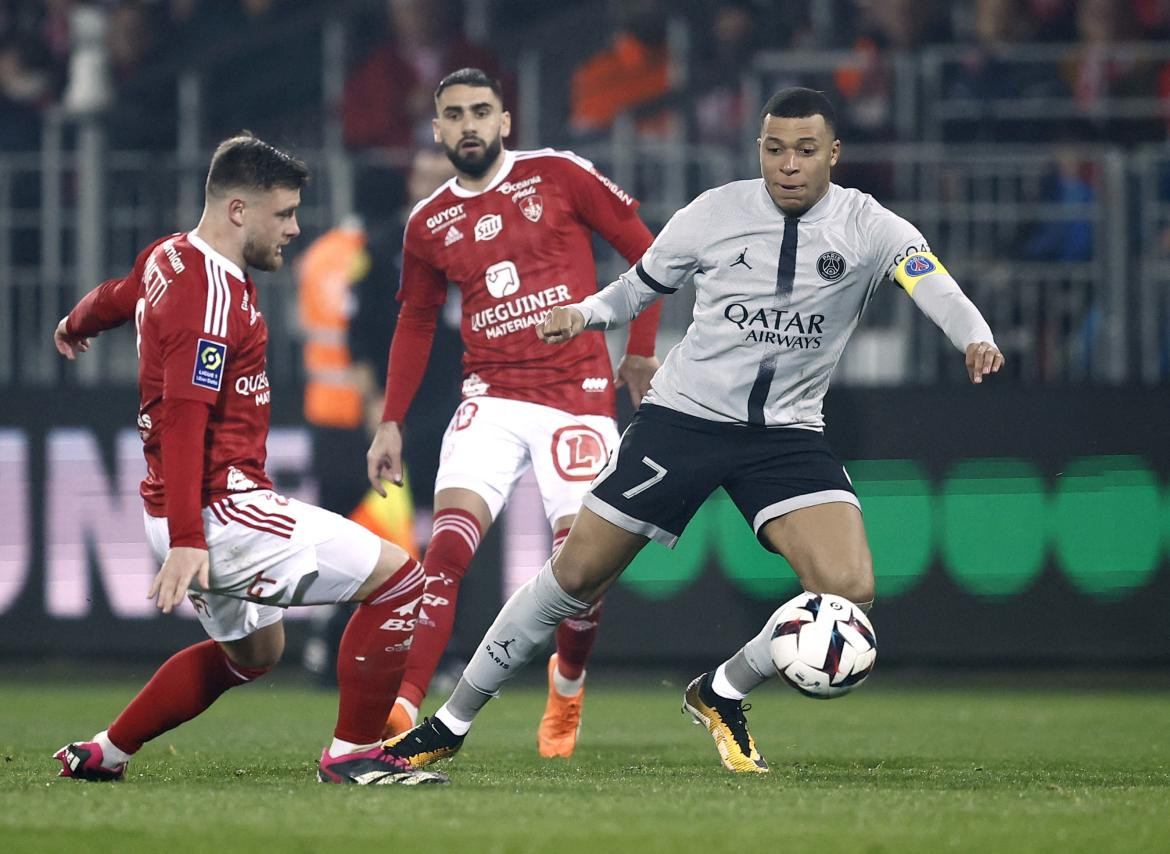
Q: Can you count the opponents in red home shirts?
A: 2